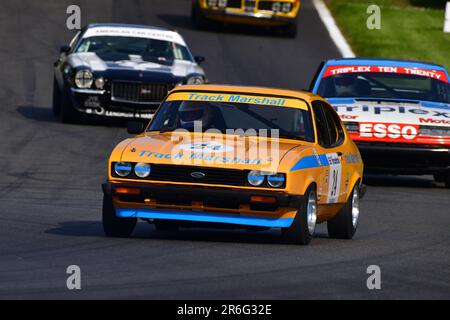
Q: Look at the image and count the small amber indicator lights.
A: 2